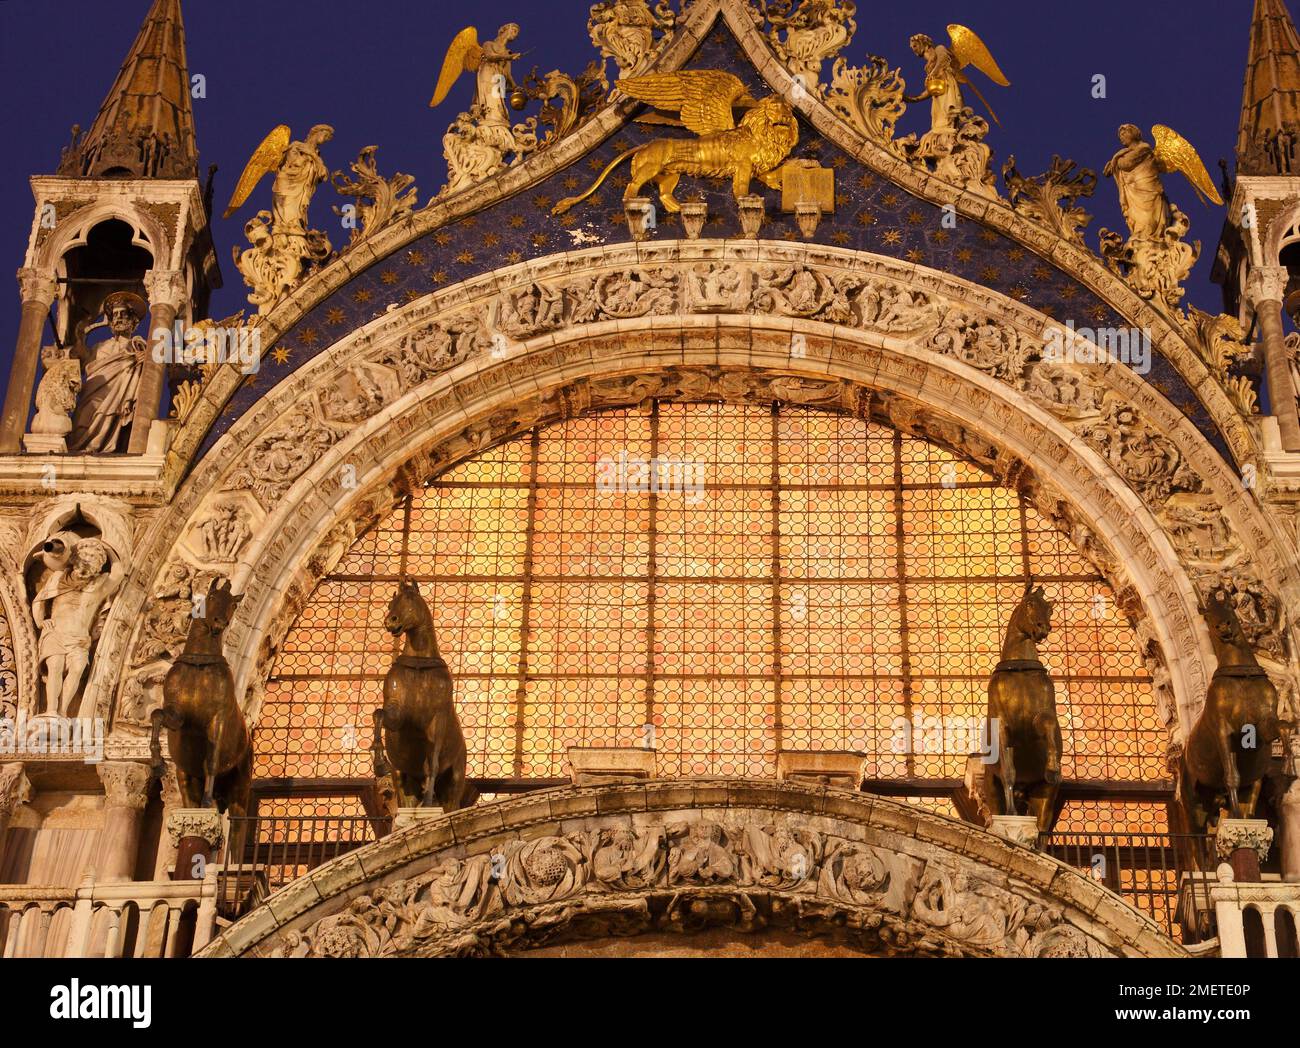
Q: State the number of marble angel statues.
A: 4